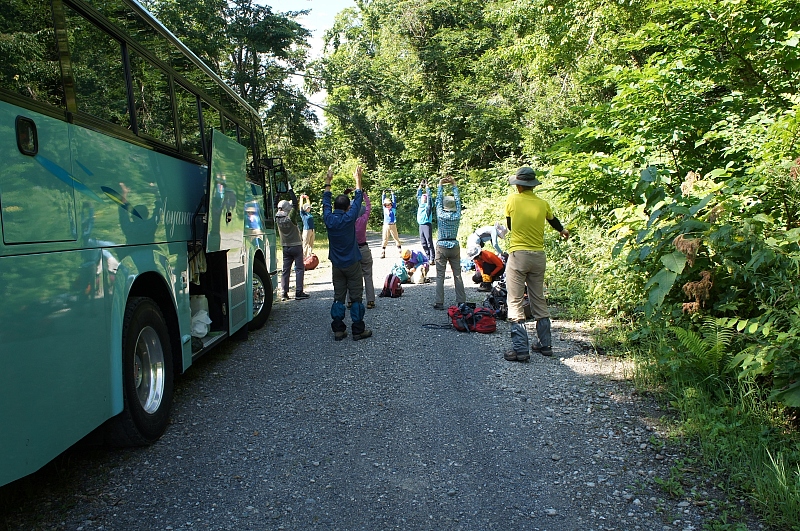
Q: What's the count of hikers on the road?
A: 11